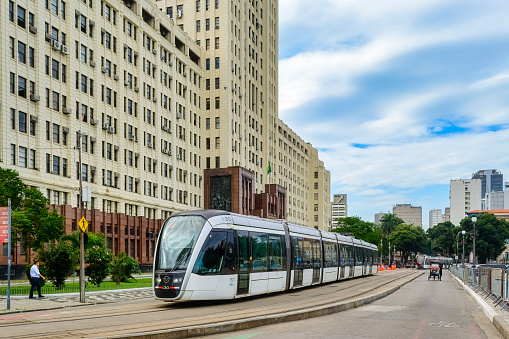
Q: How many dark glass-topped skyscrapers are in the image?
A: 1